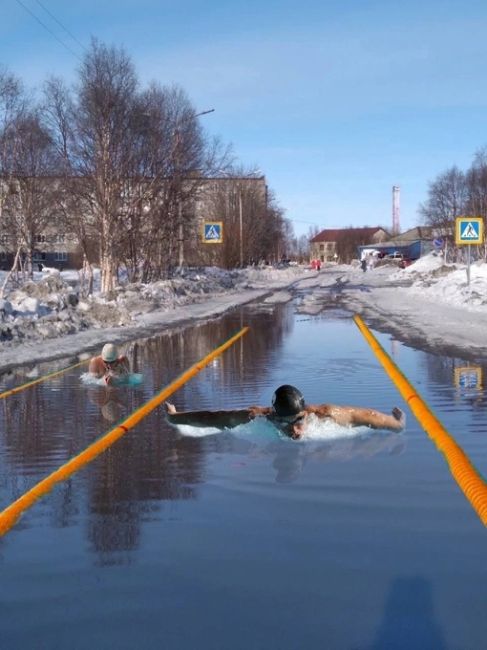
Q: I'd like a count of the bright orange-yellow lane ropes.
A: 3